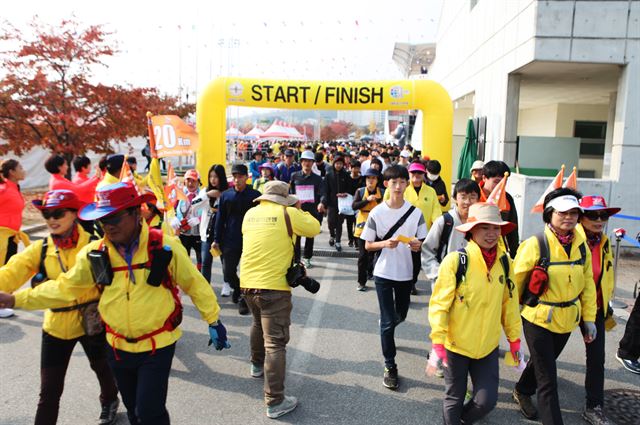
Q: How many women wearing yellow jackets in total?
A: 4